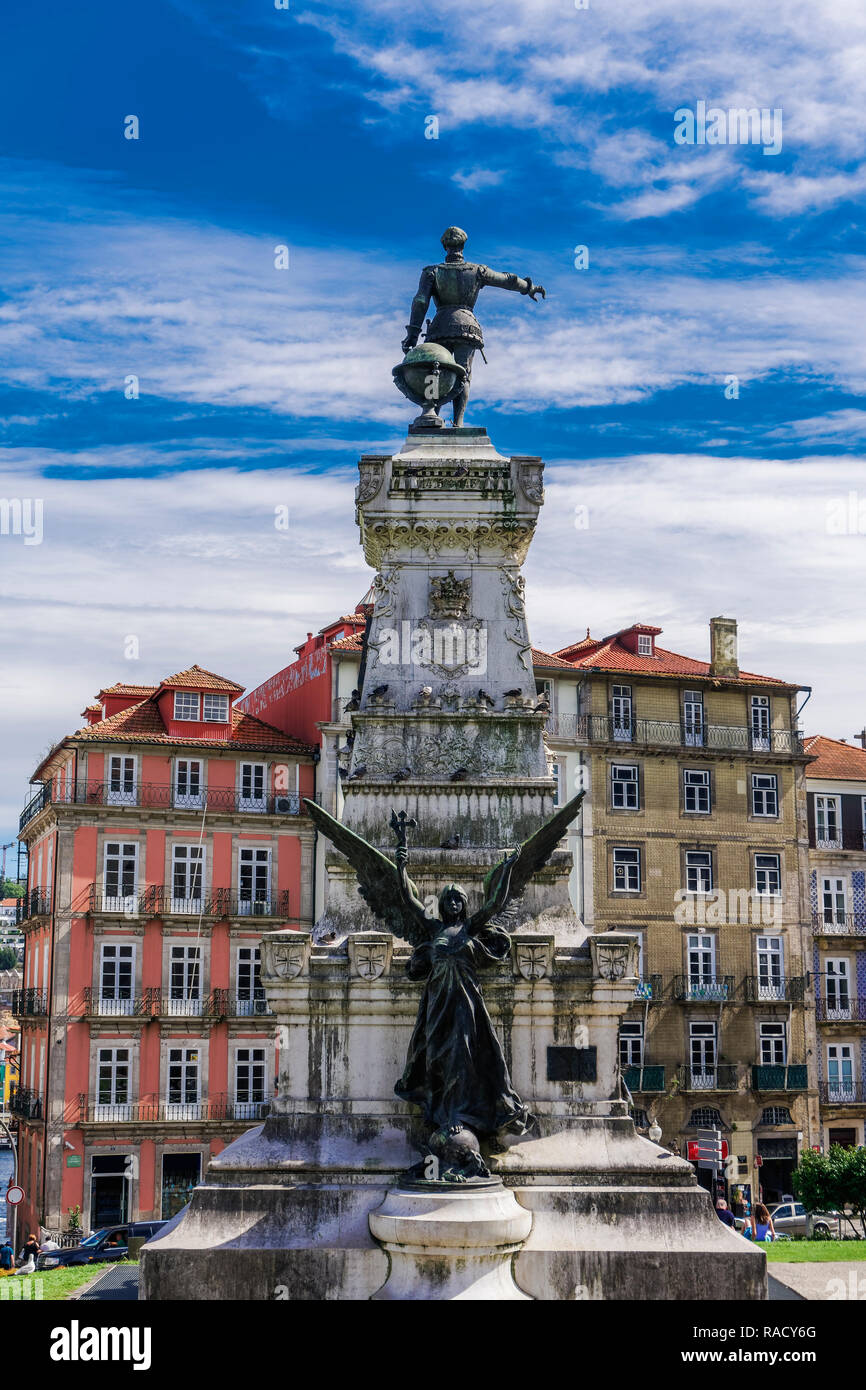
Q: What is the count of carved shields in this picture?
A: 7